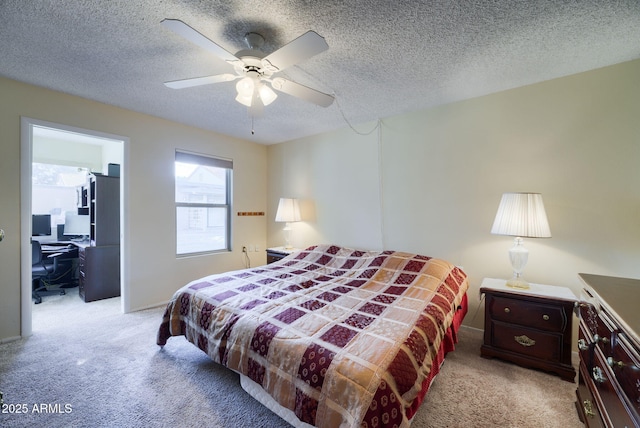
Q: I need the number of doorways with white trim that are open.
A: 1